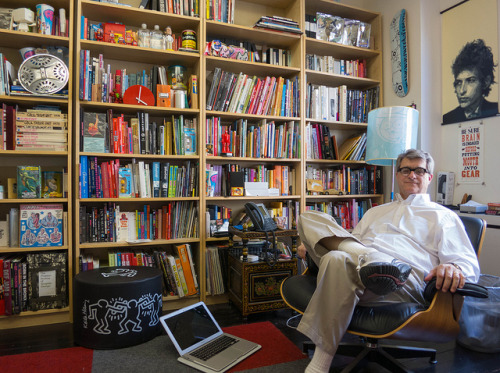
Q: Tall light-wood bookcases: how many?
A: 4